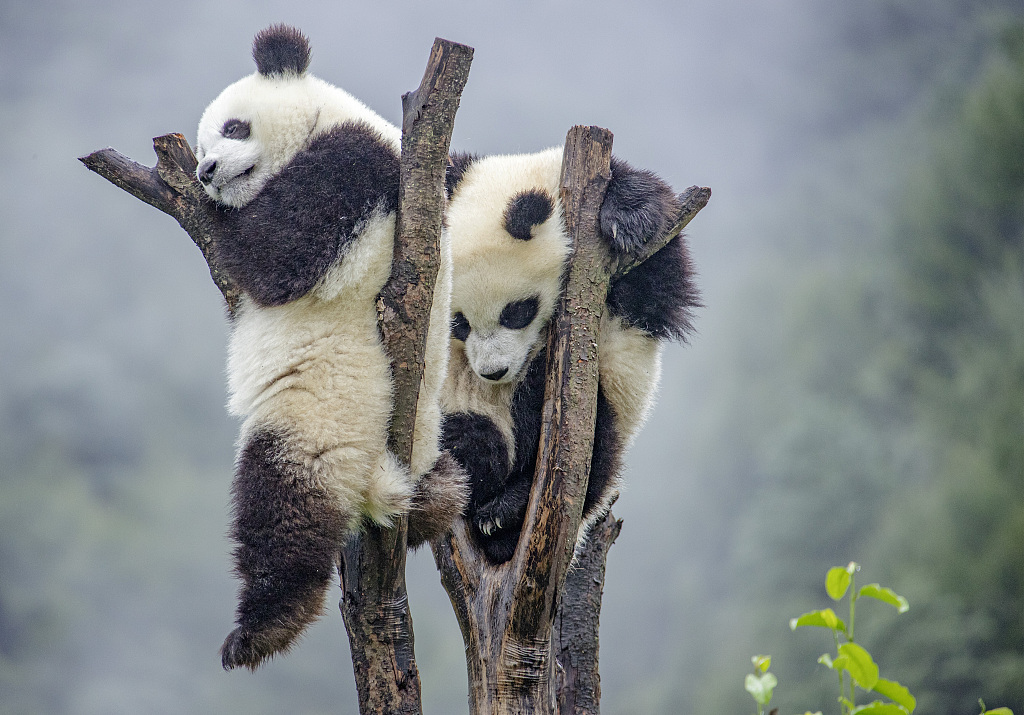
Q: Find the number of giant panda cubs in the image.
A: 2